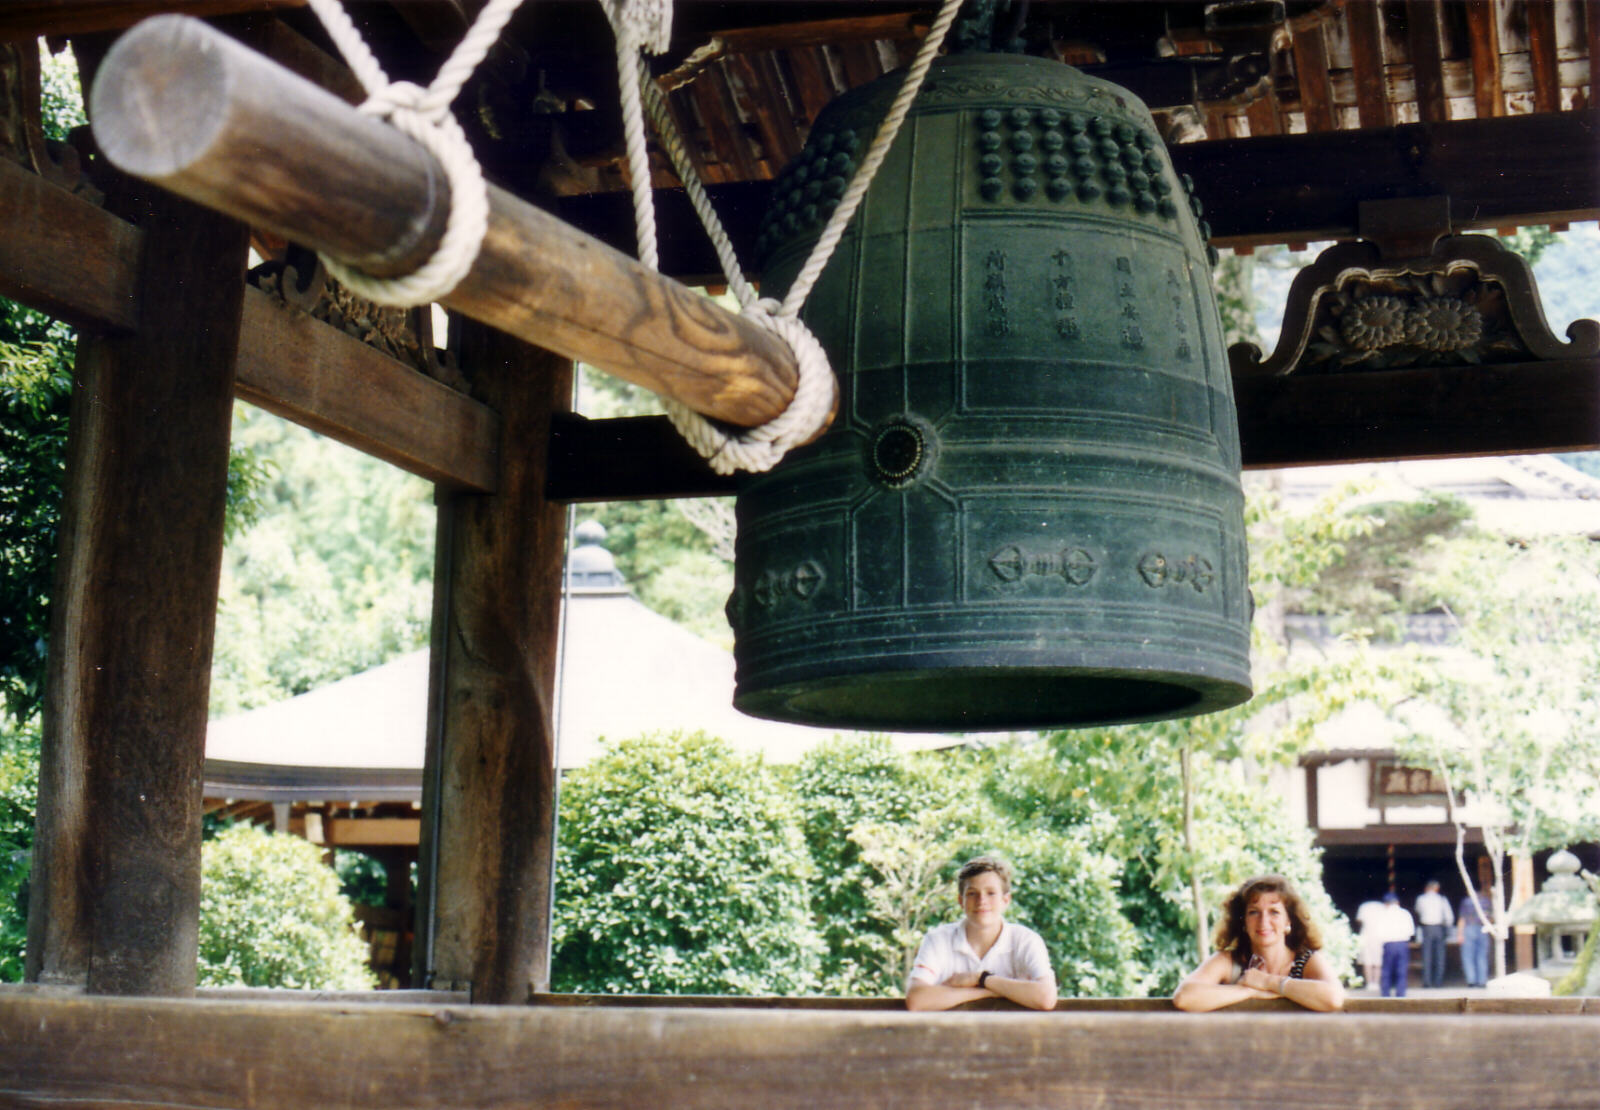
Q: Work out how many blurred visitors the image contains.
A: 4